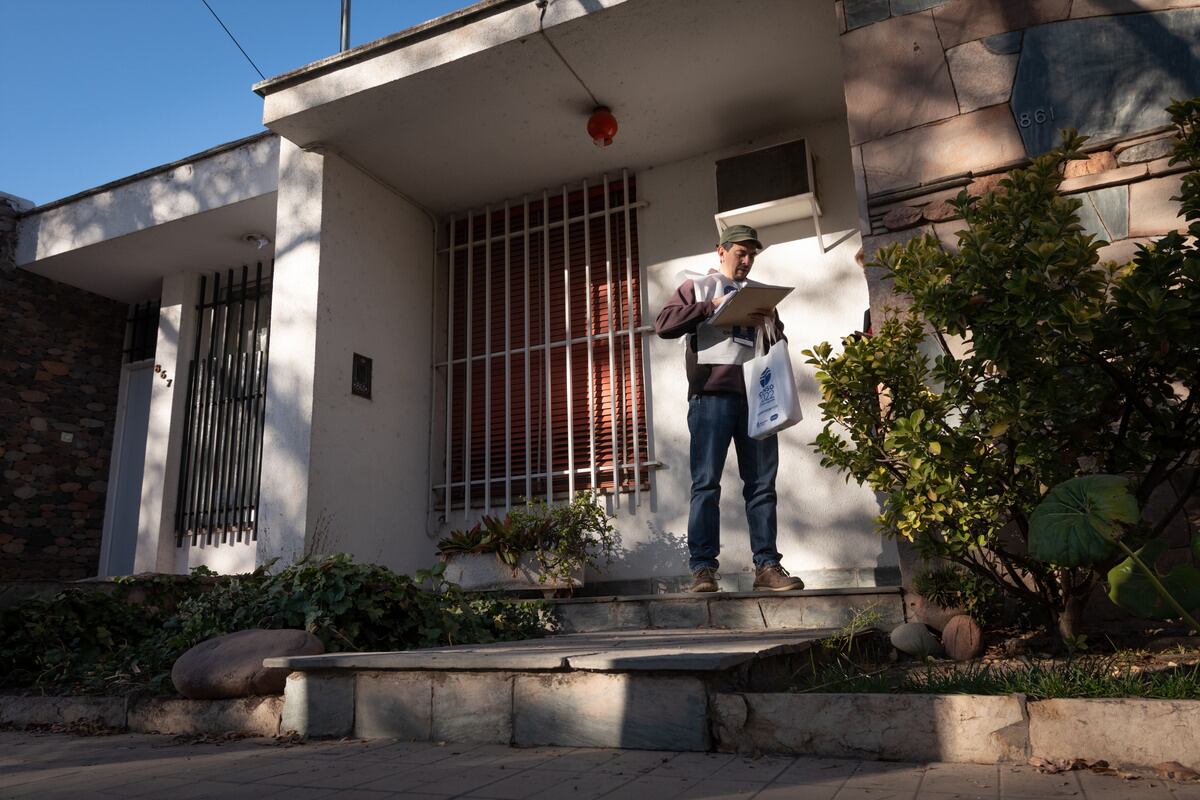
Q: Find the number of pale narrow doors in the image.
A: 1